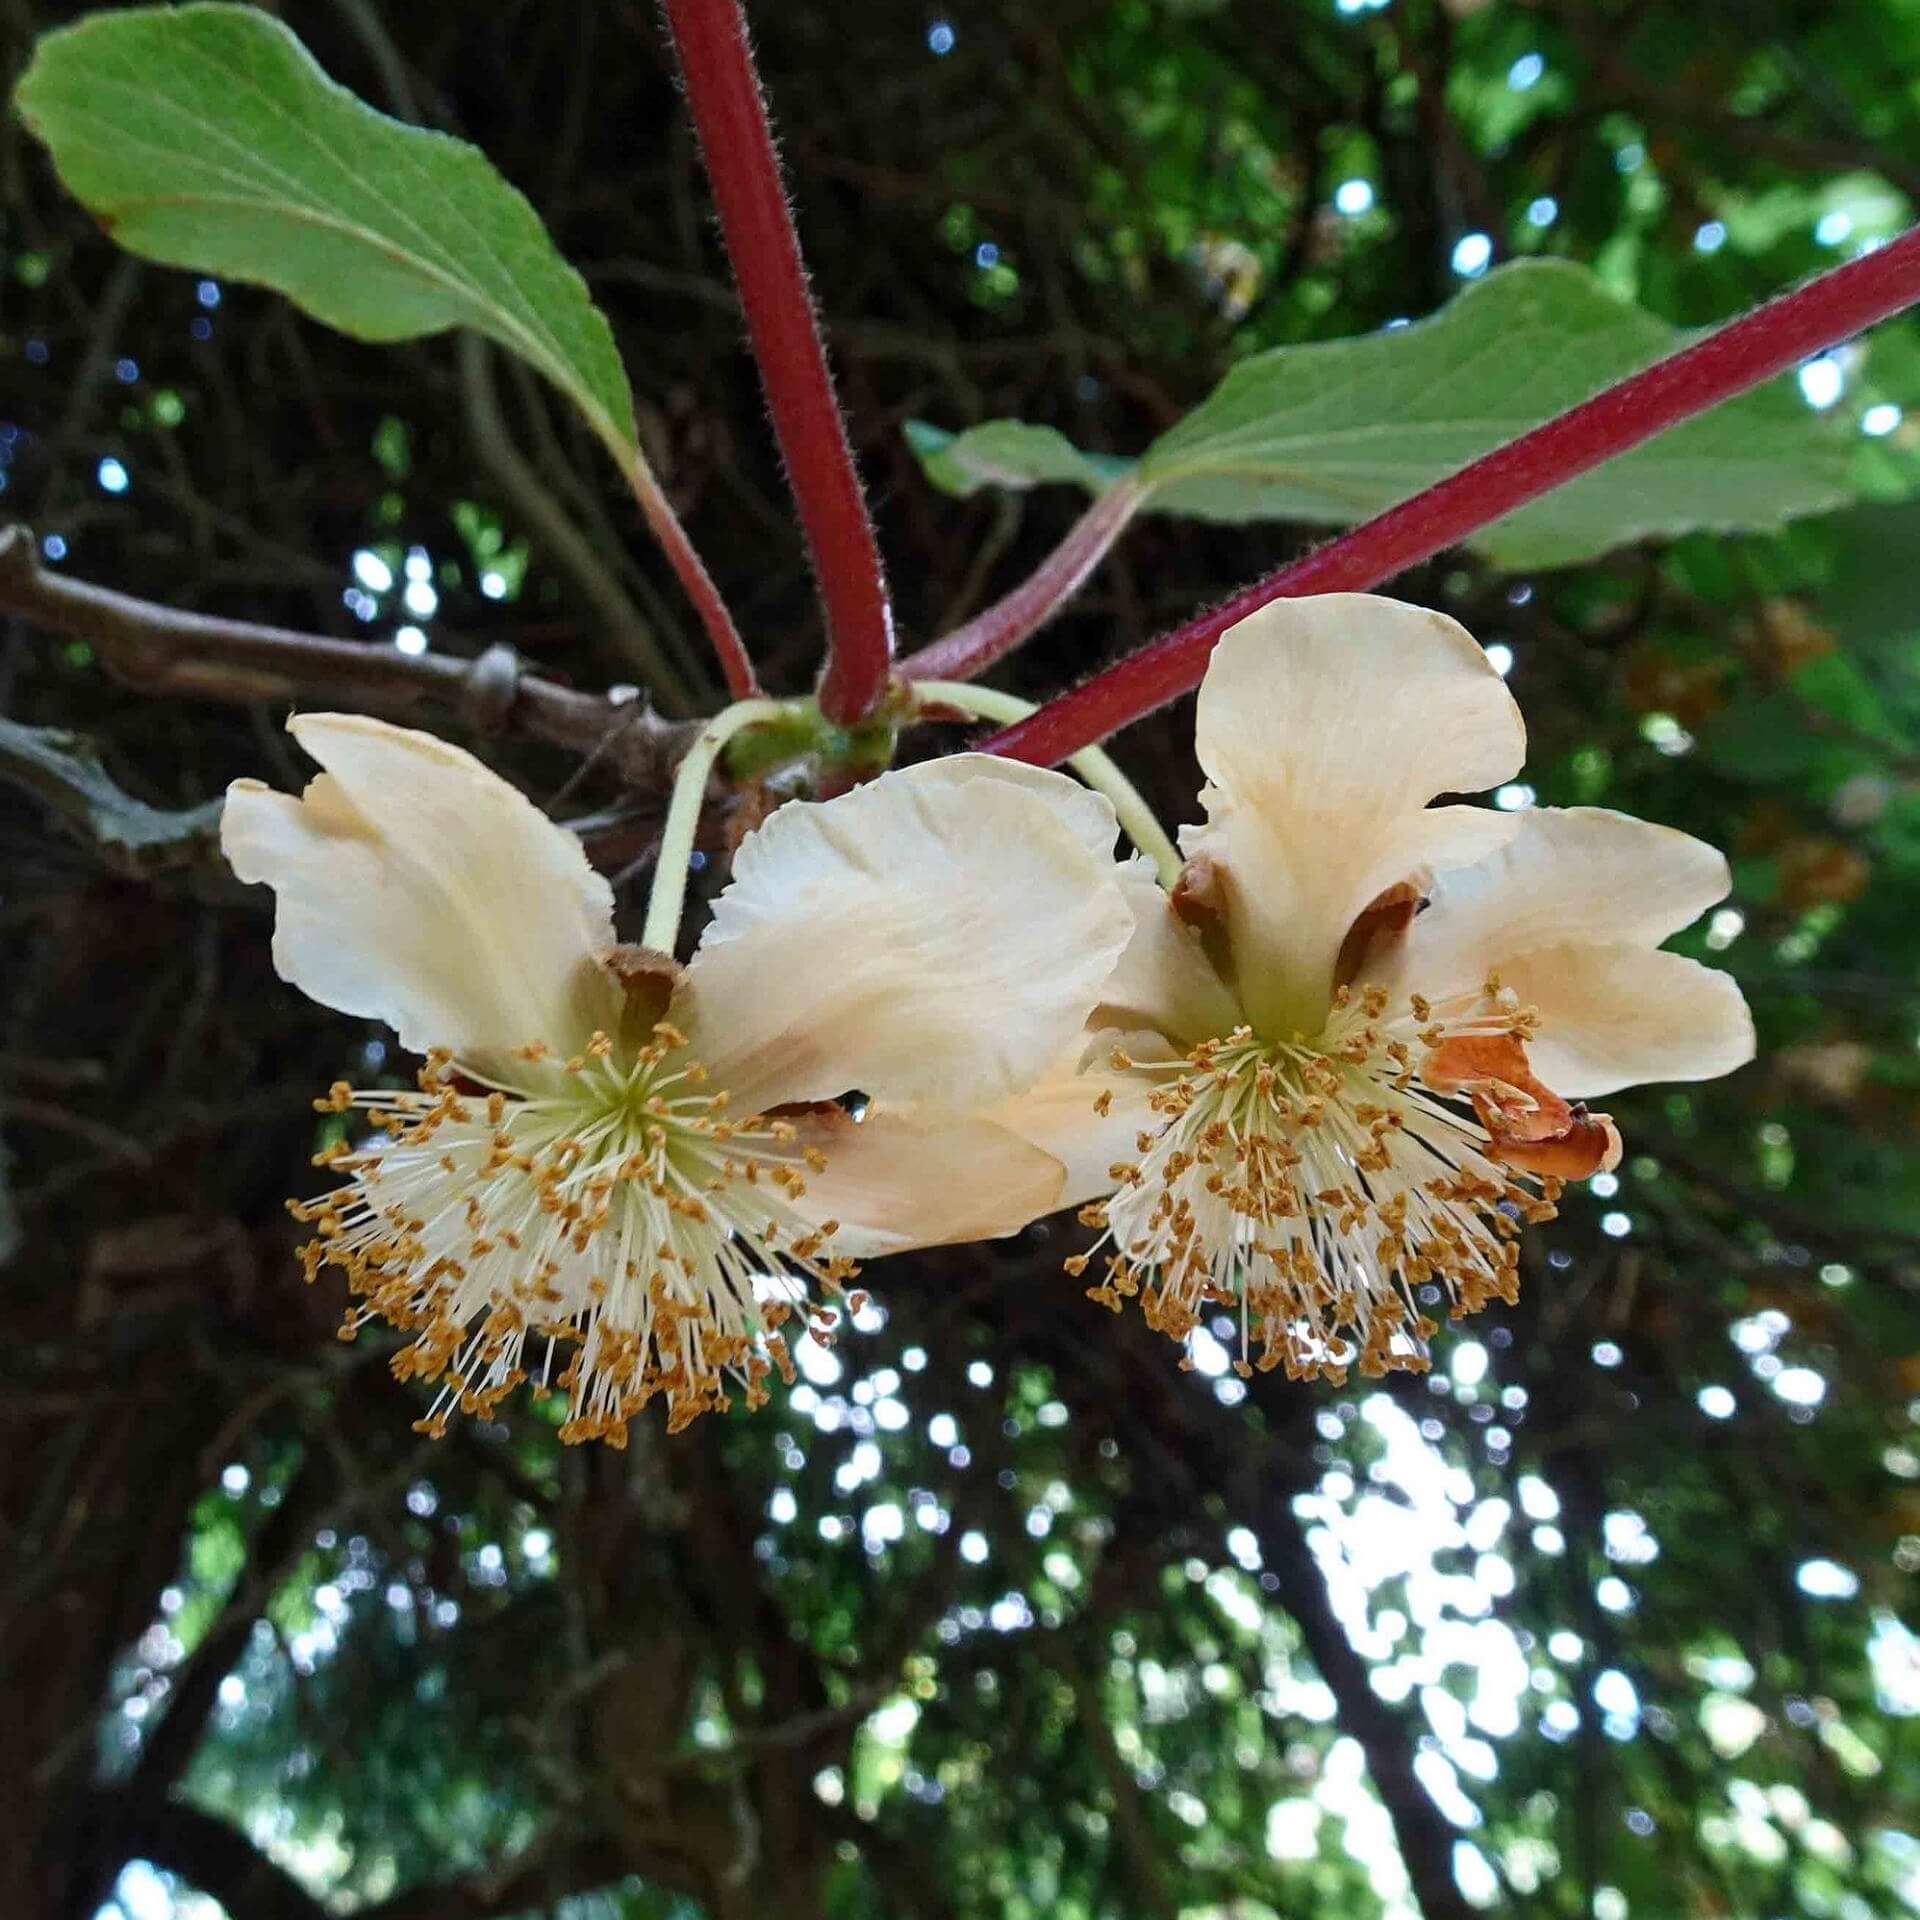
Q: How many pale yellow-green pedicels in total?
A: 2